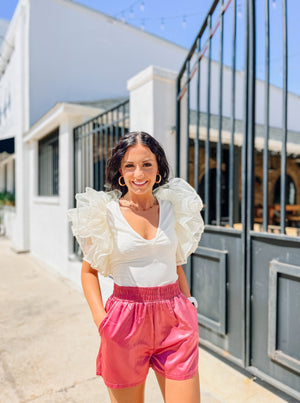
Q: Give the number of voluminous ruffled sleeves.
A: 2